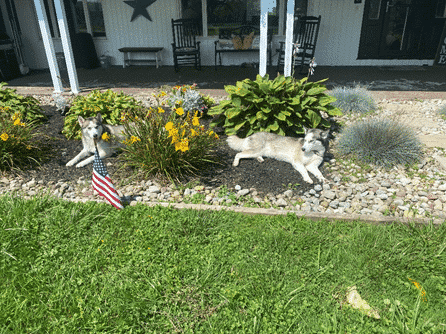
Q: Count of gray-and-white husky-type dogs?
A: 2